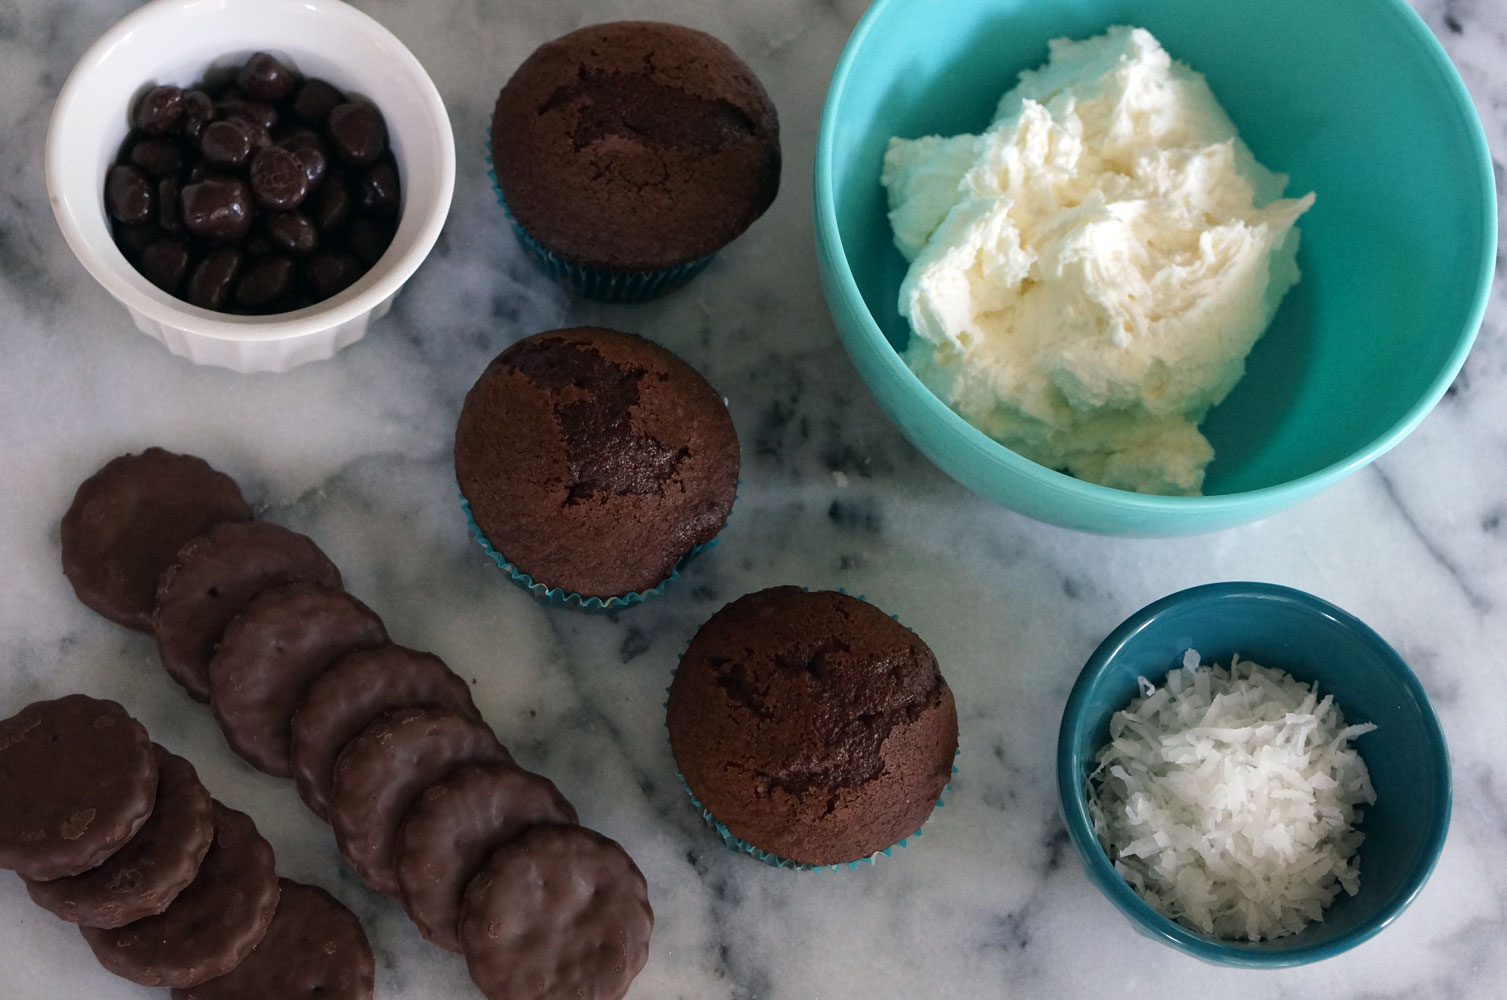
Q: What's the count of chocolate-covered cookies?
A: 11